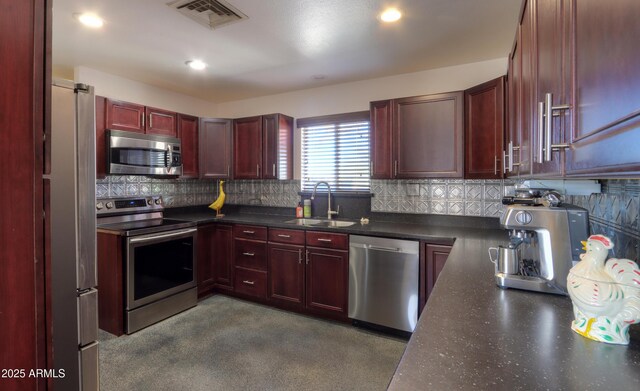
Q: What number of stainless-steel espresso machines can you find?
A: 1